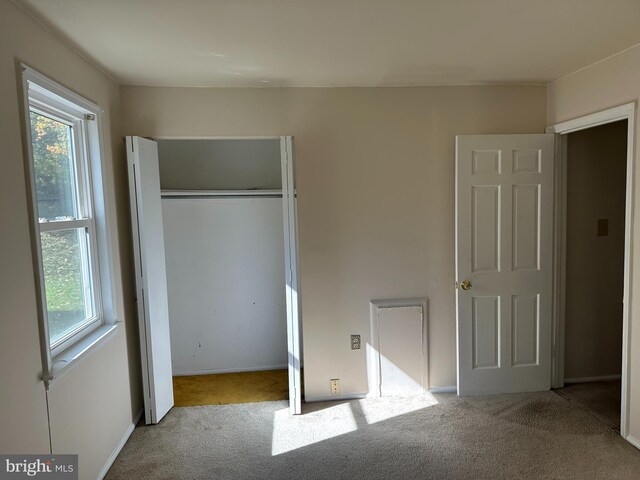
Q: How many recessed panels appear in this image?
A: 6